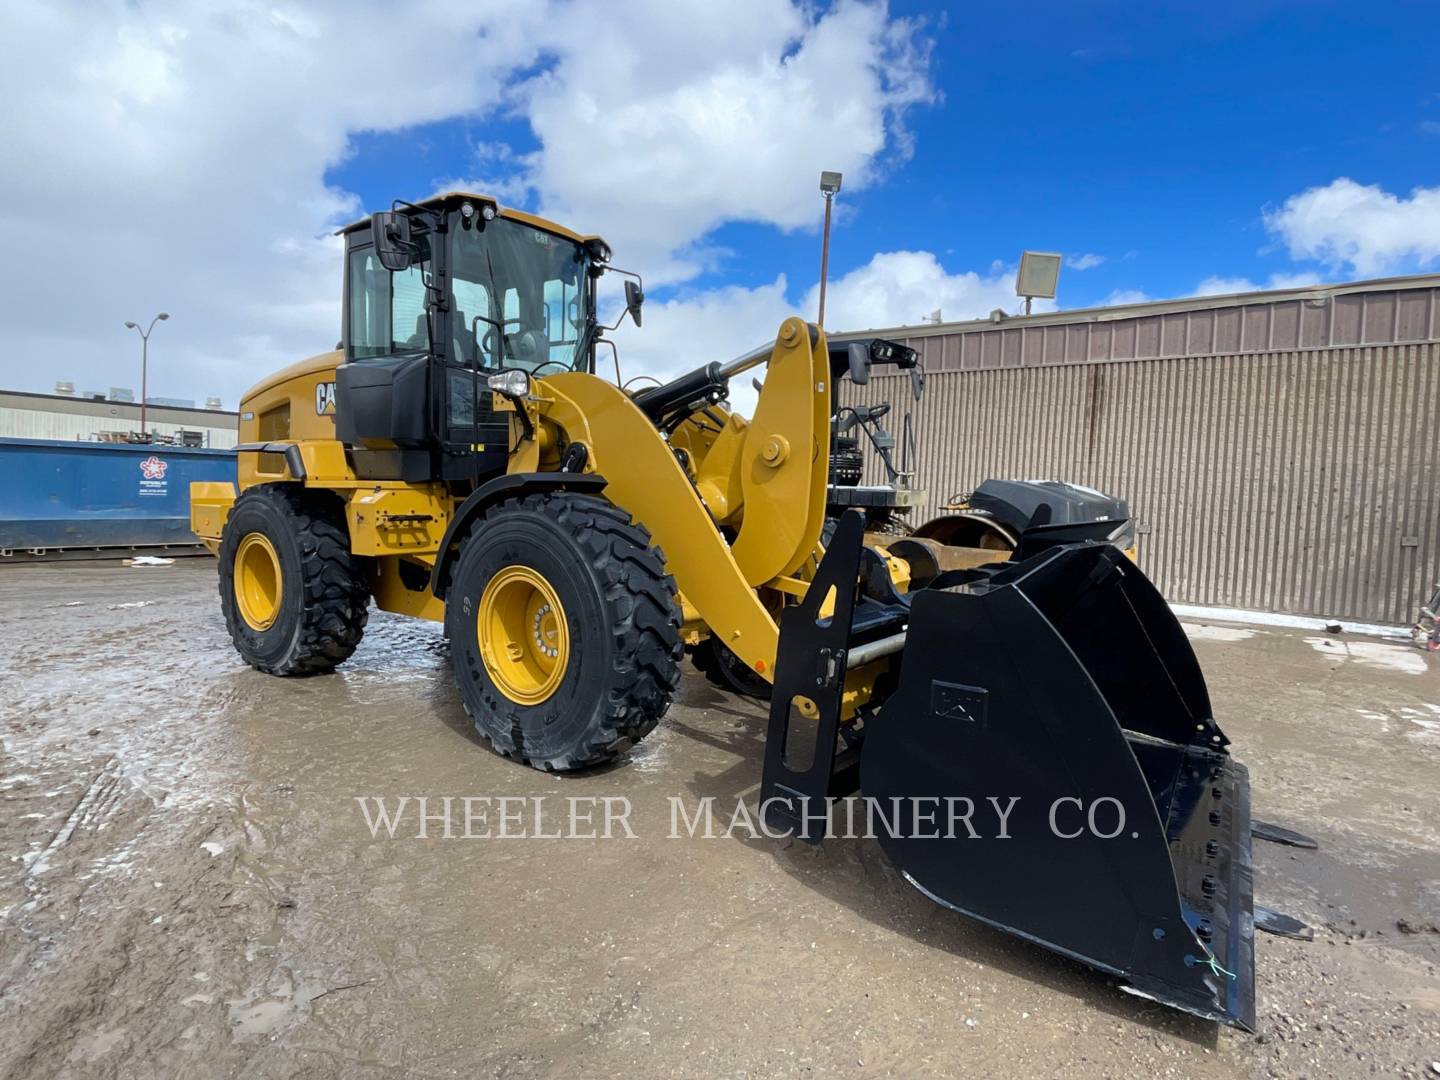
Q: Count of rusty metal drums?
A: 1